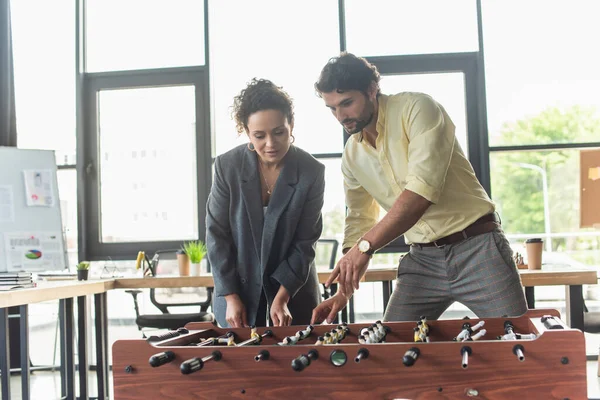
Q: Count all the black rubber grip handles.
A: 4